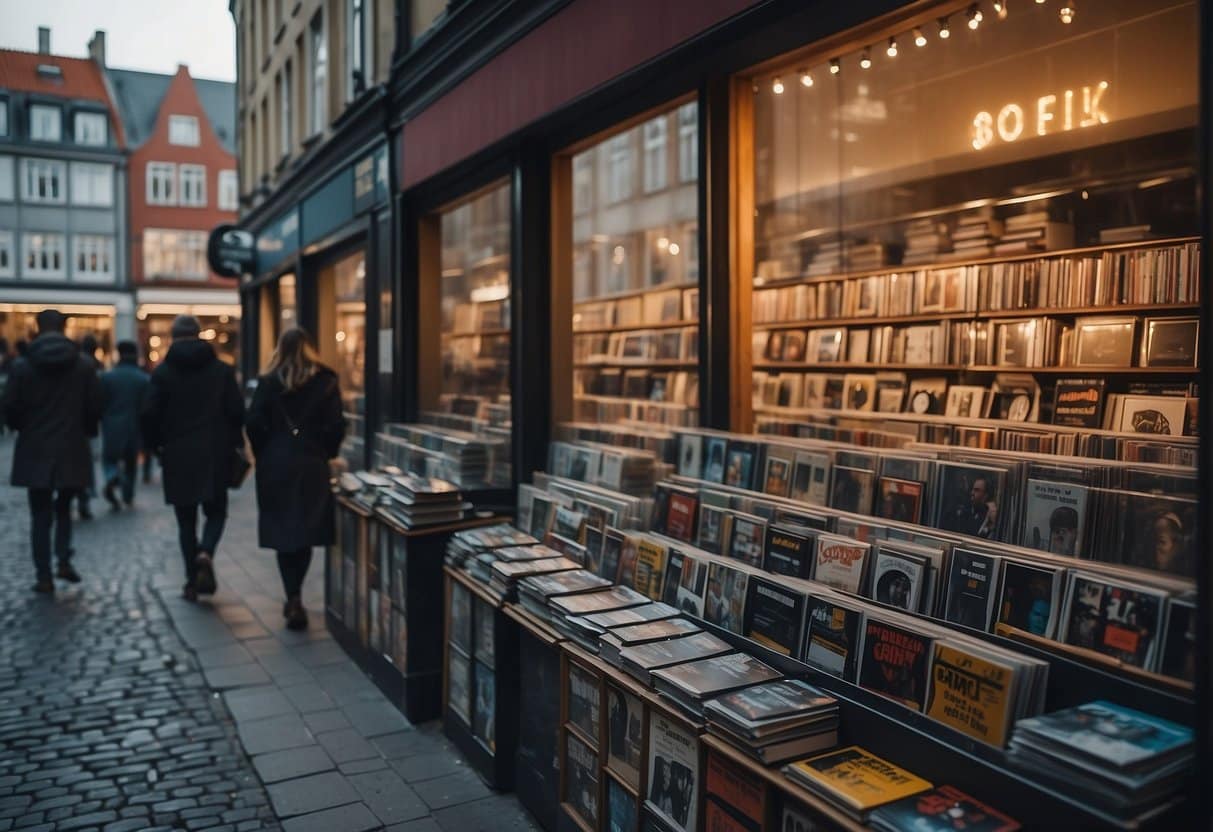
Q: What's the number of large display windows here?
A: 3